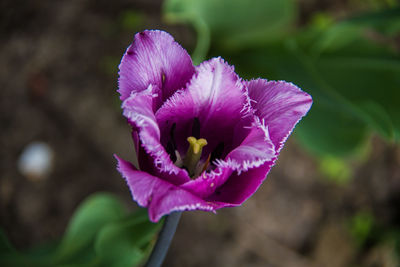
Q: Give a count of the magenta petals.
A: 6